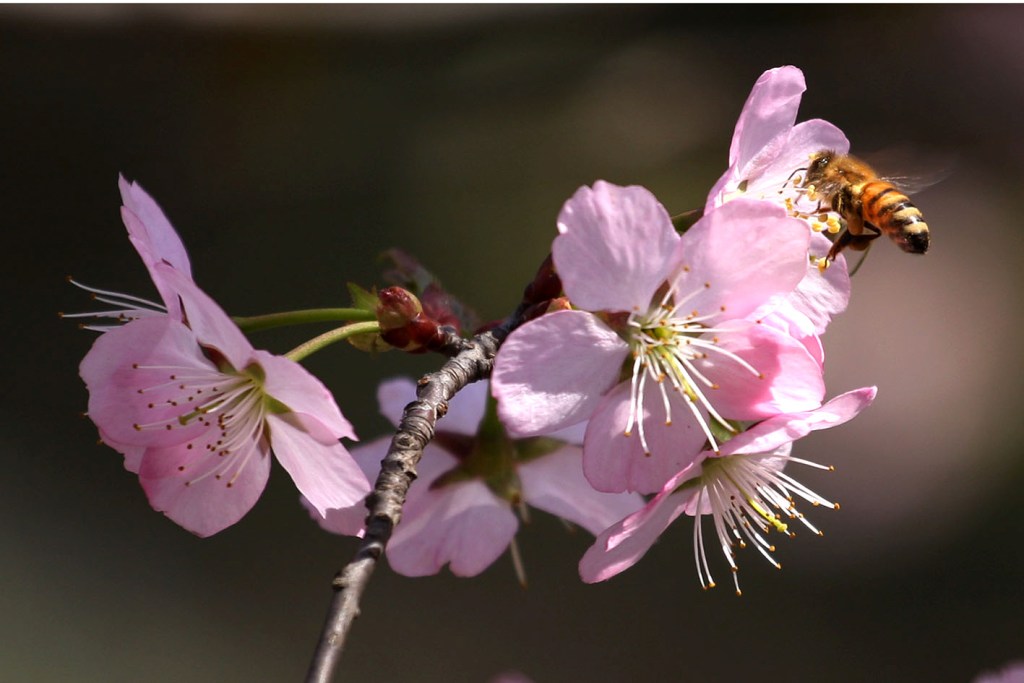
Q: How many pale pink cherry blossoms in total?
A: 6